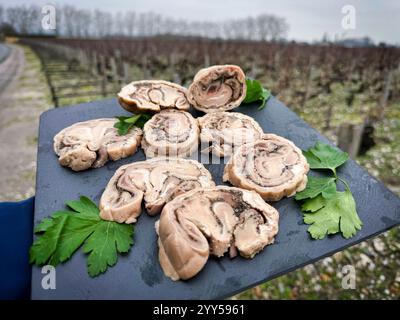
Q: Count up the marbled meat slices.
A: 8